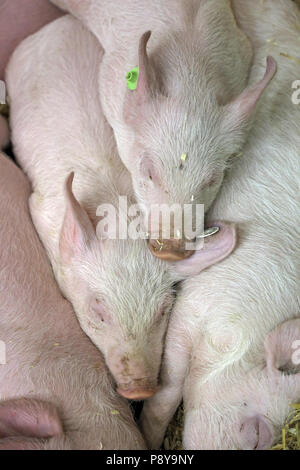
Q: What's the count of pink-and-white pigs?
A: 5